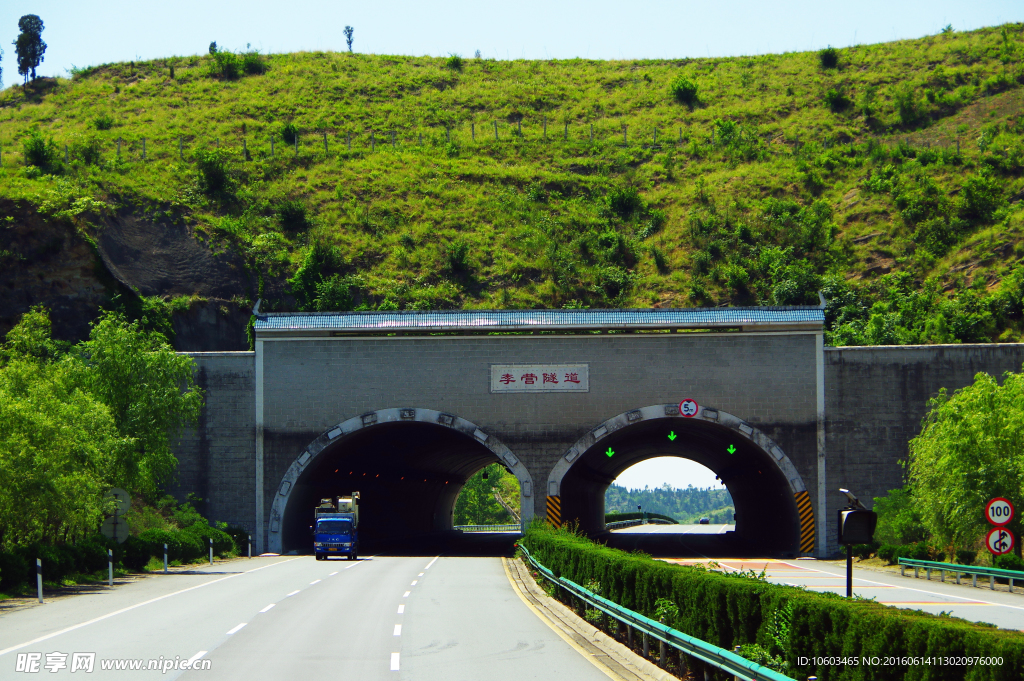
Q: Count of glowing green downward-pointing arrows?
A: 3